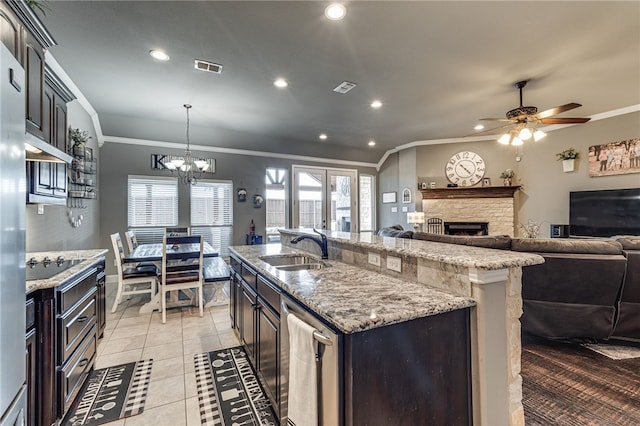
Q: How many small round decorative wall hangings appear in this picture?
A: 2